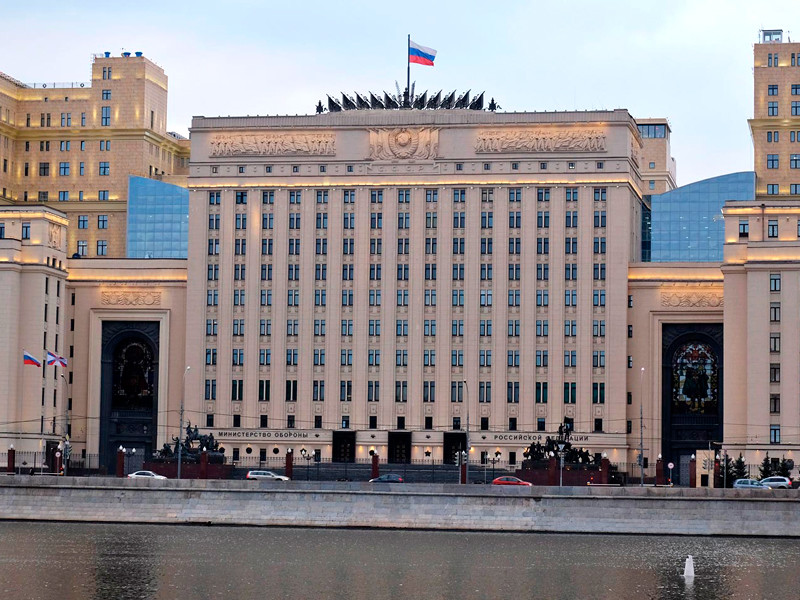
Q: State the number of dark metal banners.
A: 10